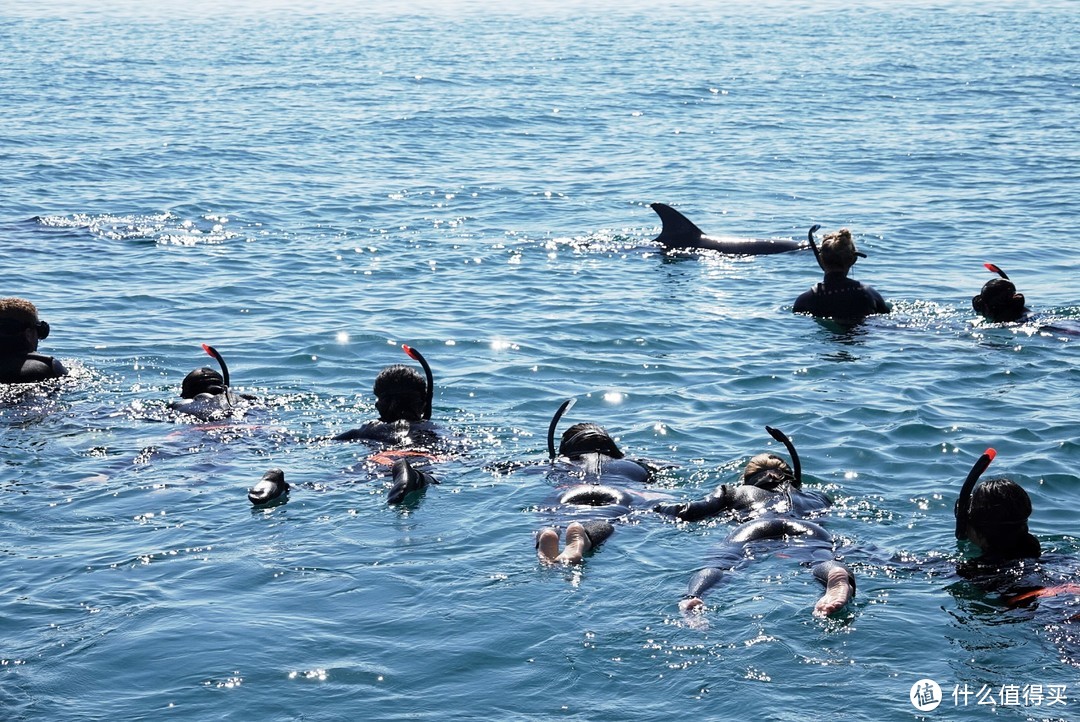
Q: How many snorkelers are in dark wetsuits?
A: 8